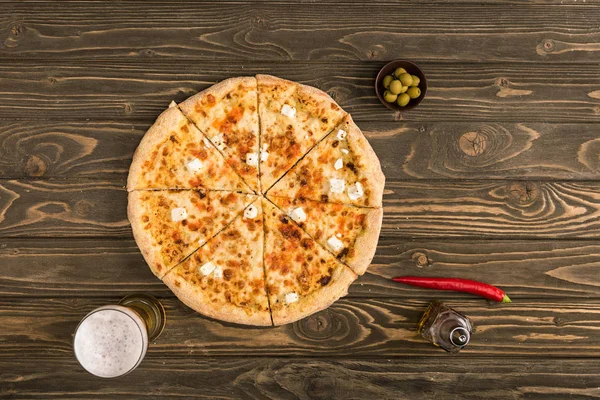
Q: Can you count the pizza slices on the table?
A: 8